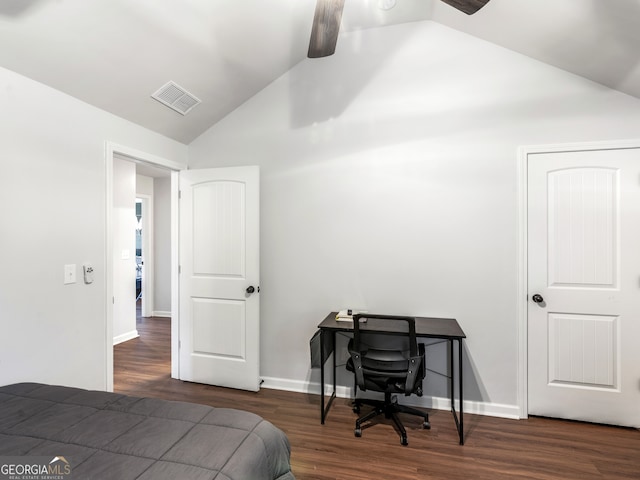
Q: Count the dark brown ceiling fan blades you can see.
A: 2